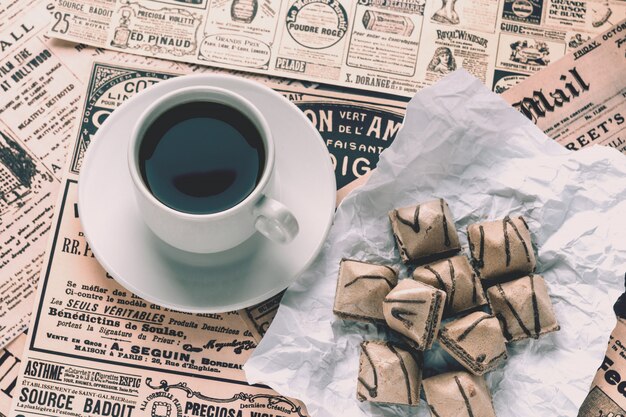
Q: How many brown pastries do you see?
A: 9